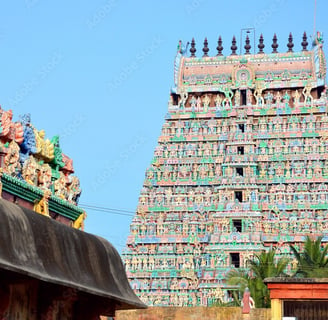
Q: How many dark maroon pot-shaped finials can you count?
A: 9